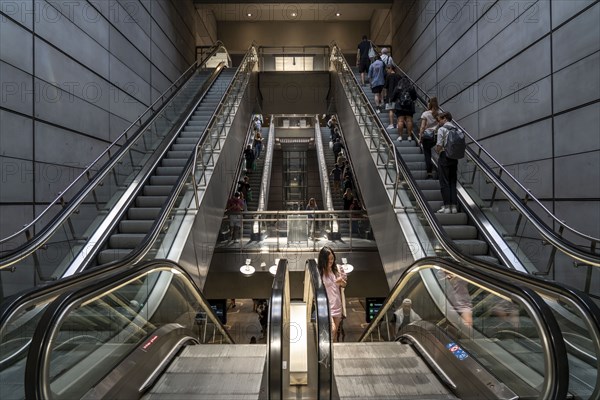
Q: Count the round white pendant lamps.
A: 3